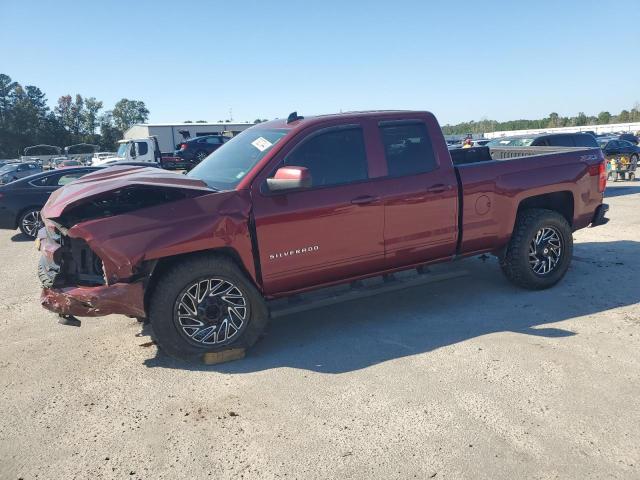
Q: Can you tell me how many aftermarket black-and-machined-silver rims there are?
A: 2